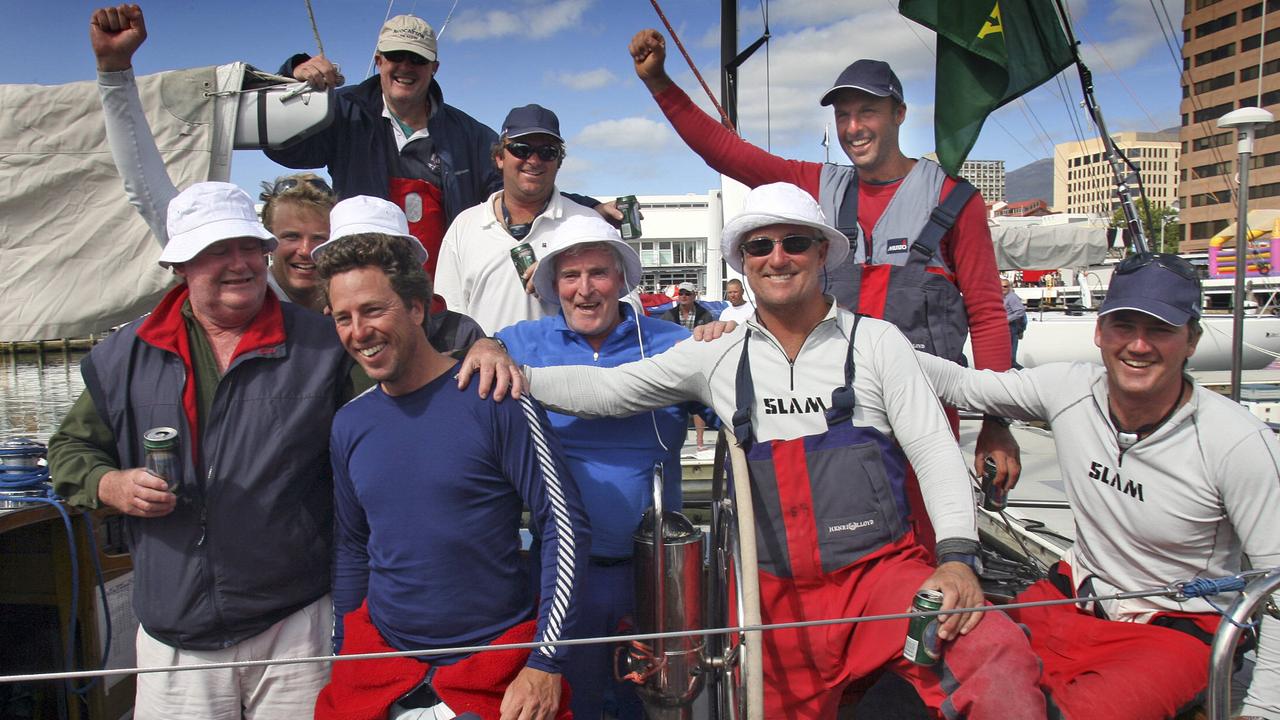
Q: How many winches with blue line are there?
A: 1